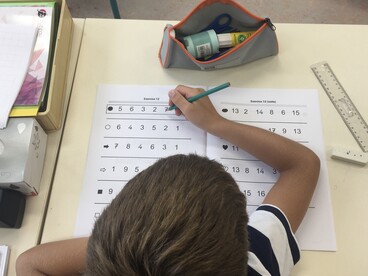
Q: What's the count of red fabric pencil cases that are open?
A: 0